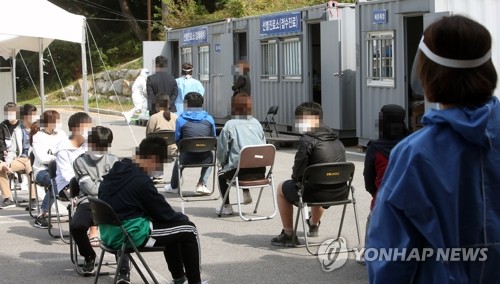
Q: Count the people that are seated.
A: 11